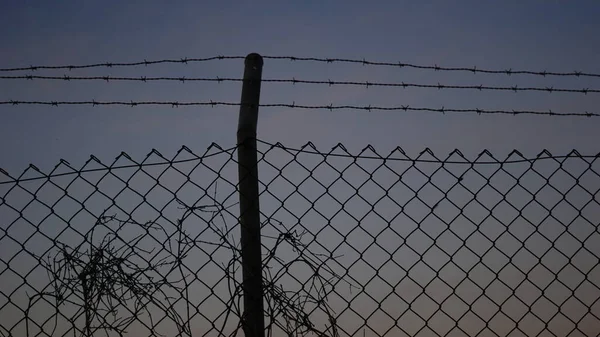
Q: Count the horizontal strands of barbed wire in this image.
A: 3